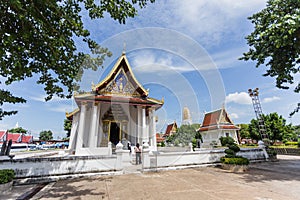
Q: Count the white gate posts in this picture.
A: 2